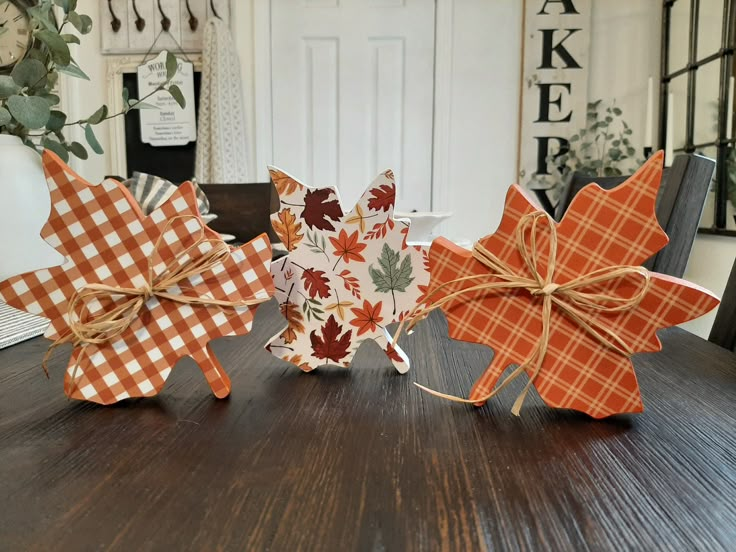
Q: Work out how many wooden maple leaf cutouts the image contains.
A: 3